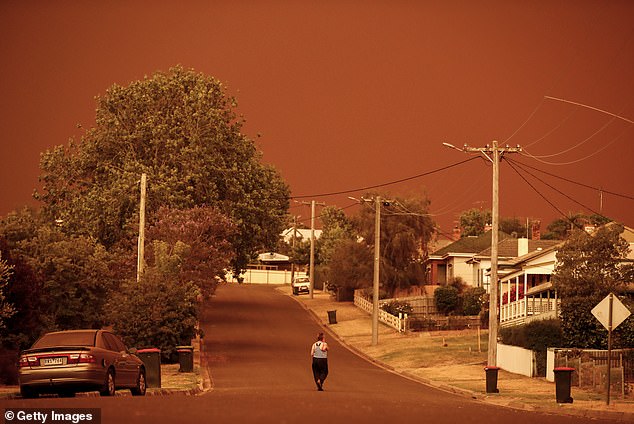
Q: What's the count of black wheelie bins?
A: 5